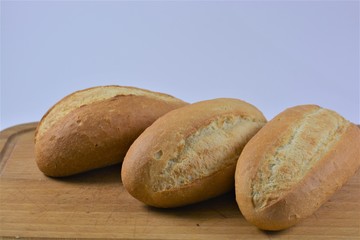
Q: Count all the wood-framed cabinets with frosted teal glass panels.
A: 0